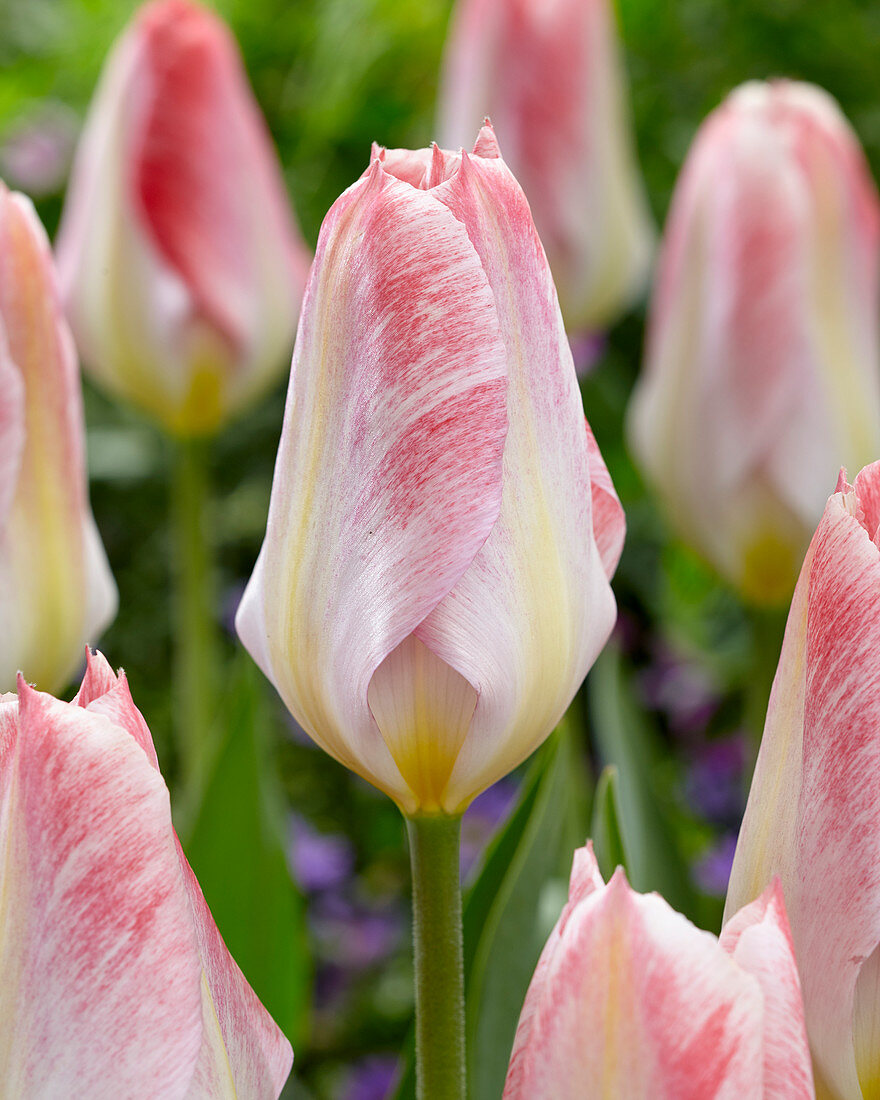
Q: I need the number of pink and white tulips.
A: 8